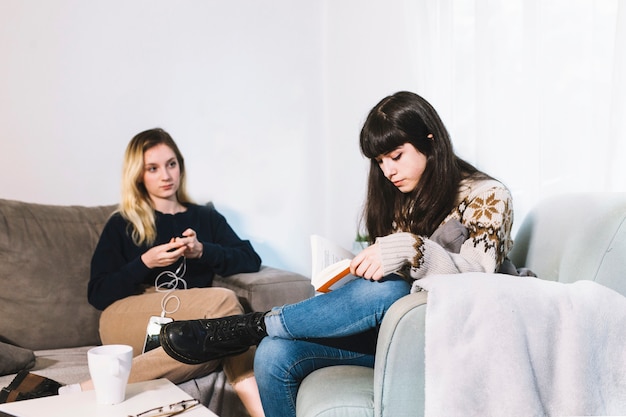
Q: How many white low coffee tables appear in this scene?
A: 1